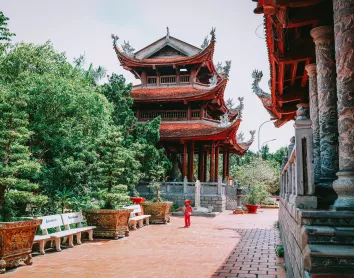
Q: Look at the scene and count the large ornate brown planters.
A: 3